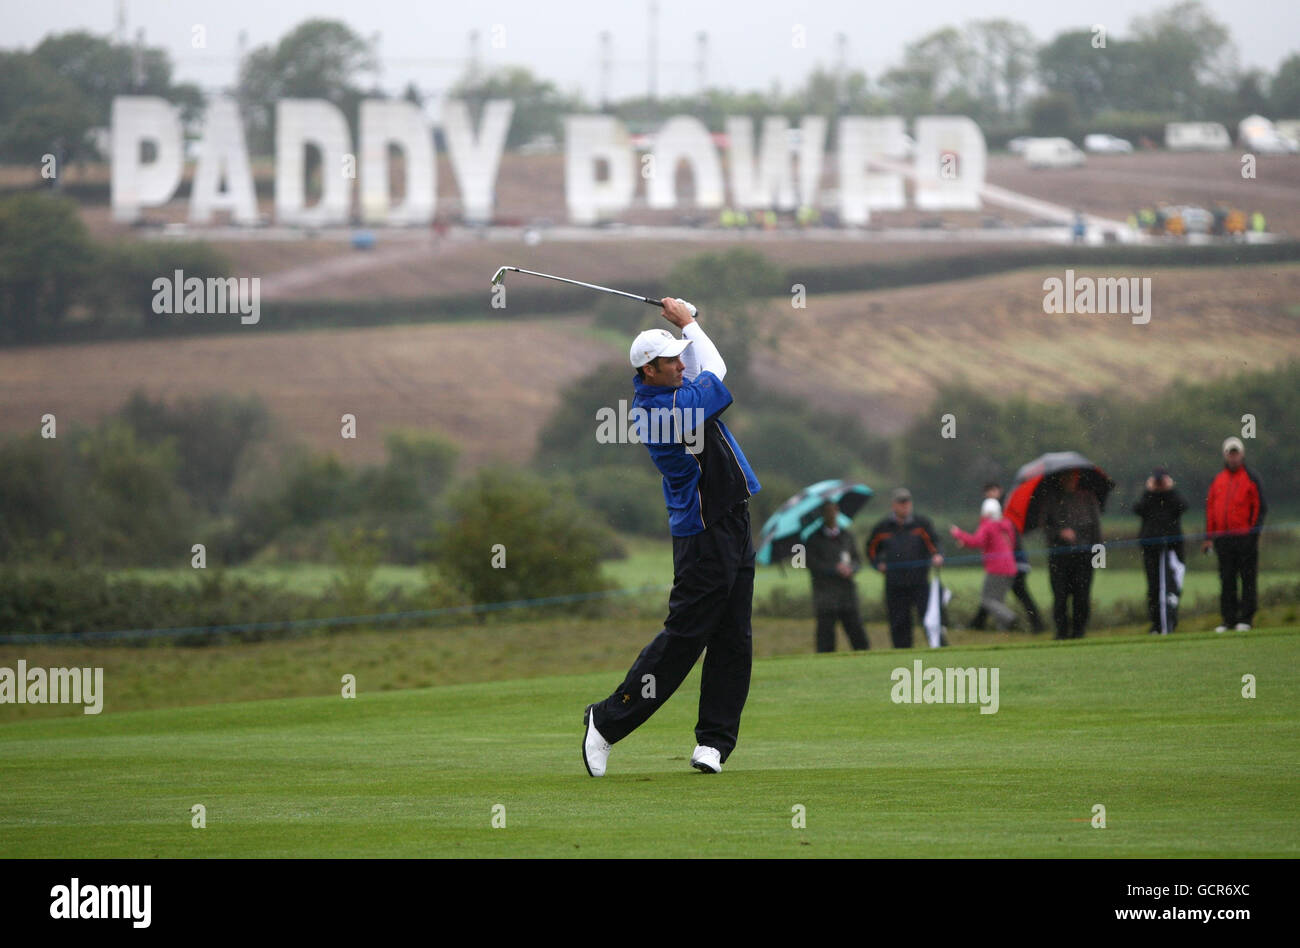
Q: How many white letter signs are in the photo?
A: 10